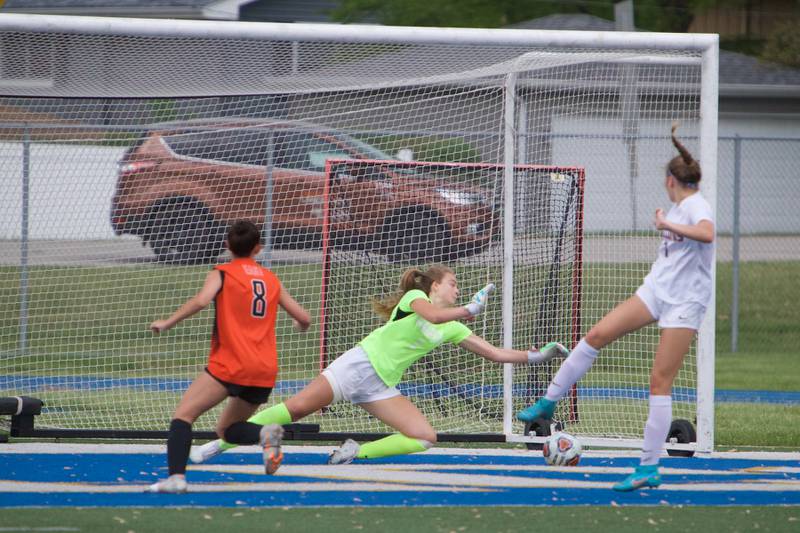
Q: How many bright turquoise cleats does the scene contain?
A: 2